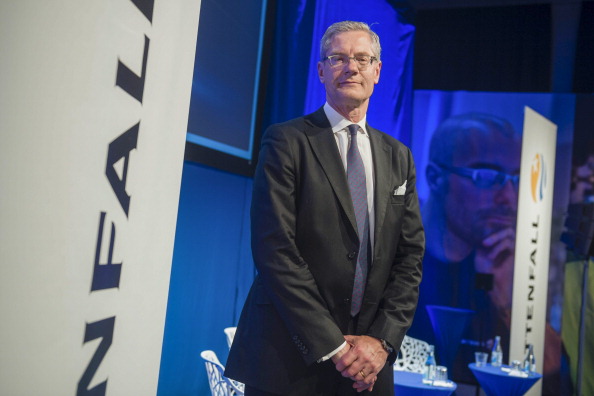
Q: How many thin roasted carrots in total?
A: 0